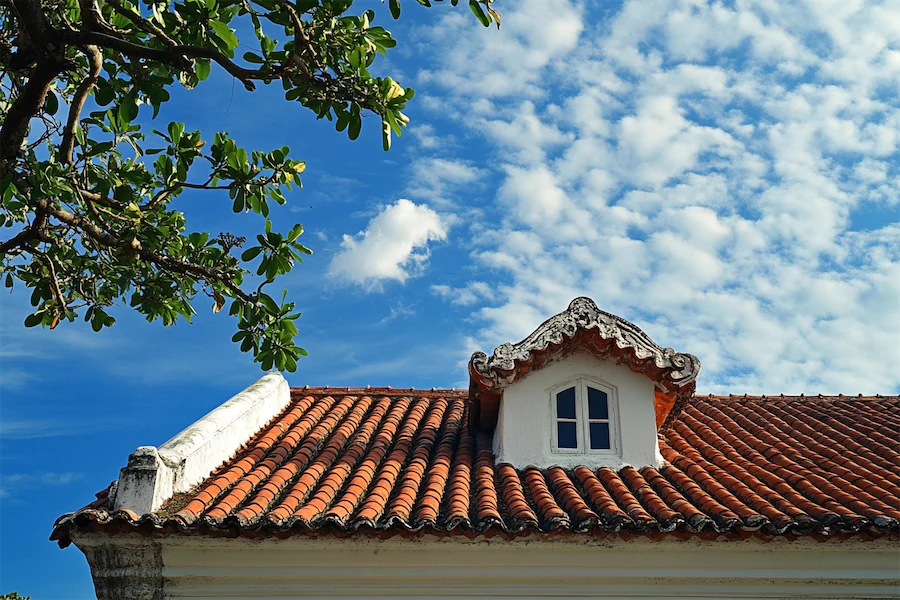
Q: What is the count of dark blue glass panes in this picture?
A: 4